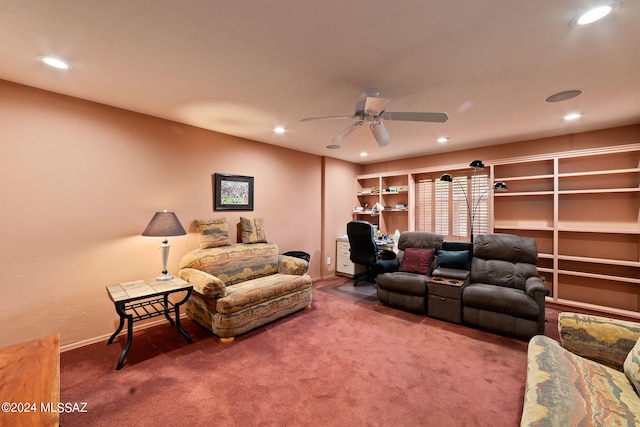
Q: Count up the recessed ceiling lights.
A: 6